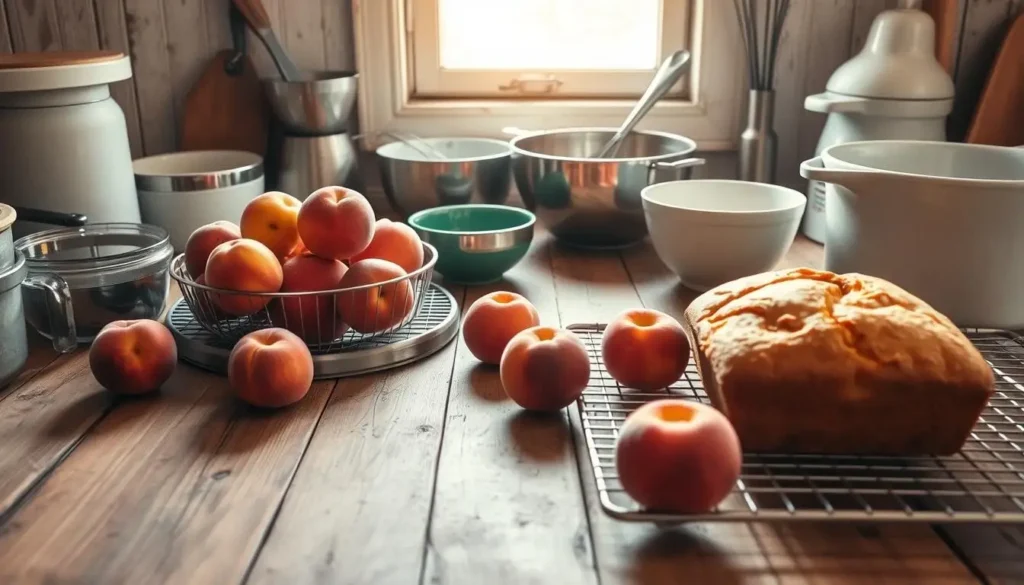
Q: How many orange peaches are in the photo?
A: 13